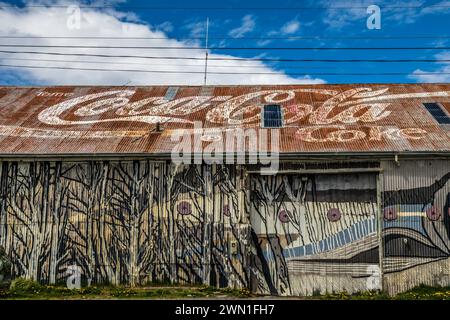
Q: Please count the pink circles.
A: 6